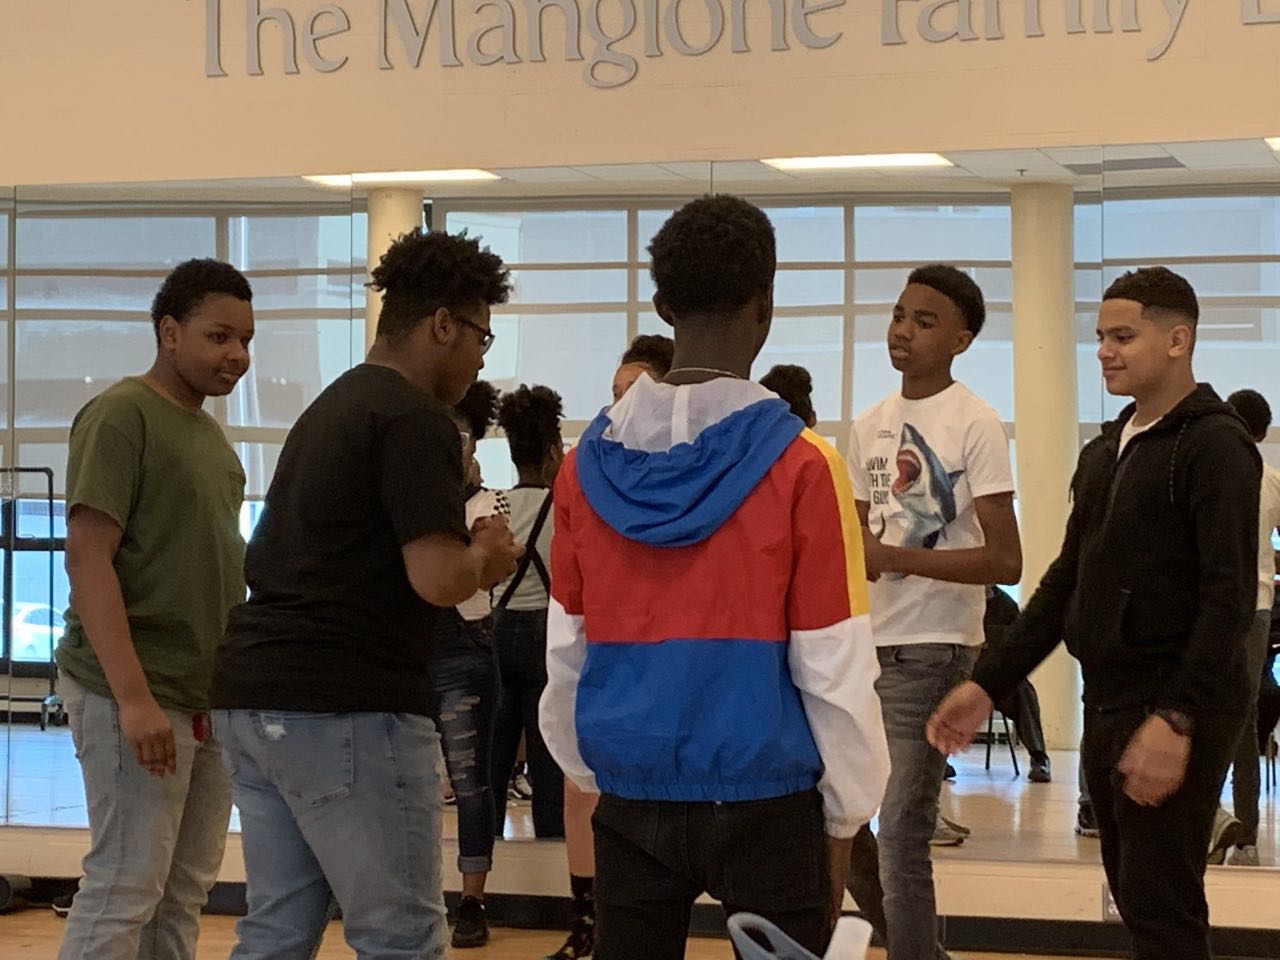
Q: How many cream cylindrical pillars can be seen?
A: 2